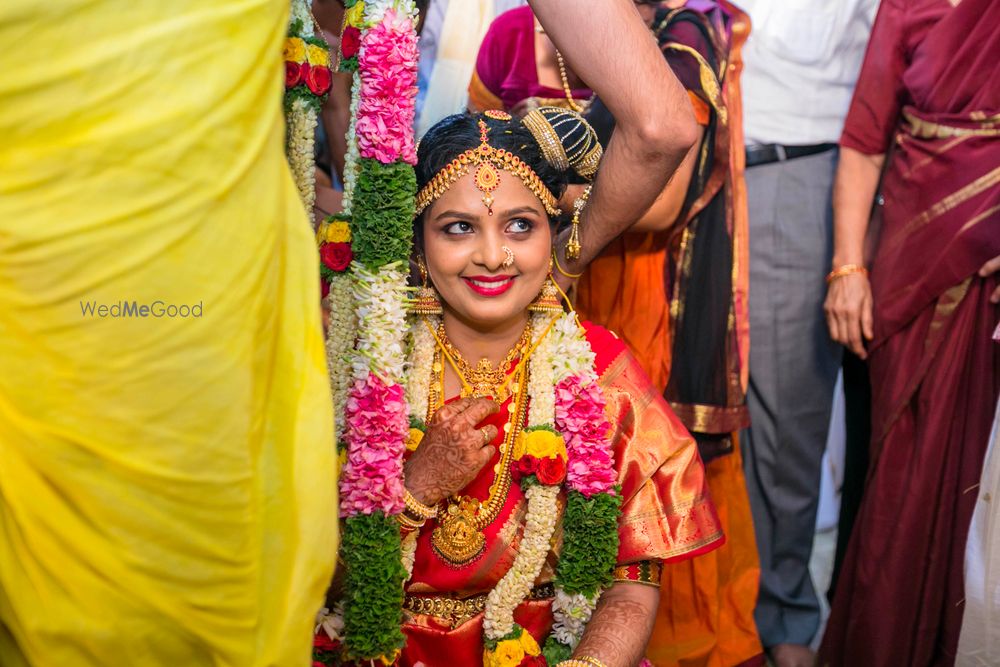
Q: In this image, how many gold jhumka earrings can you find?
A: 2